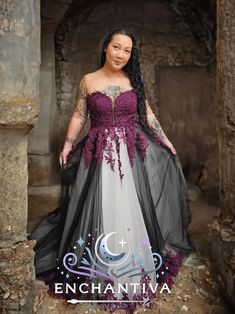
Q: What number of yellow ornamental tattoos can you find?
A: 0